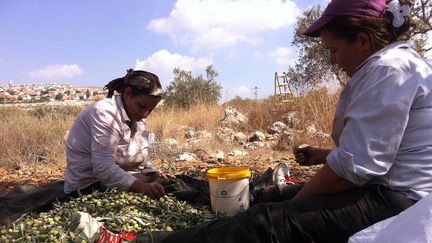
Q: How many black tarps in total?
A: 1